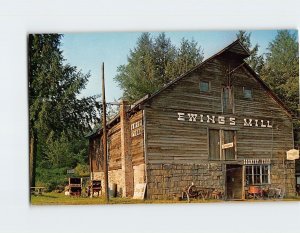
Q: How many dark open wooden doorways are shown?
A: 1